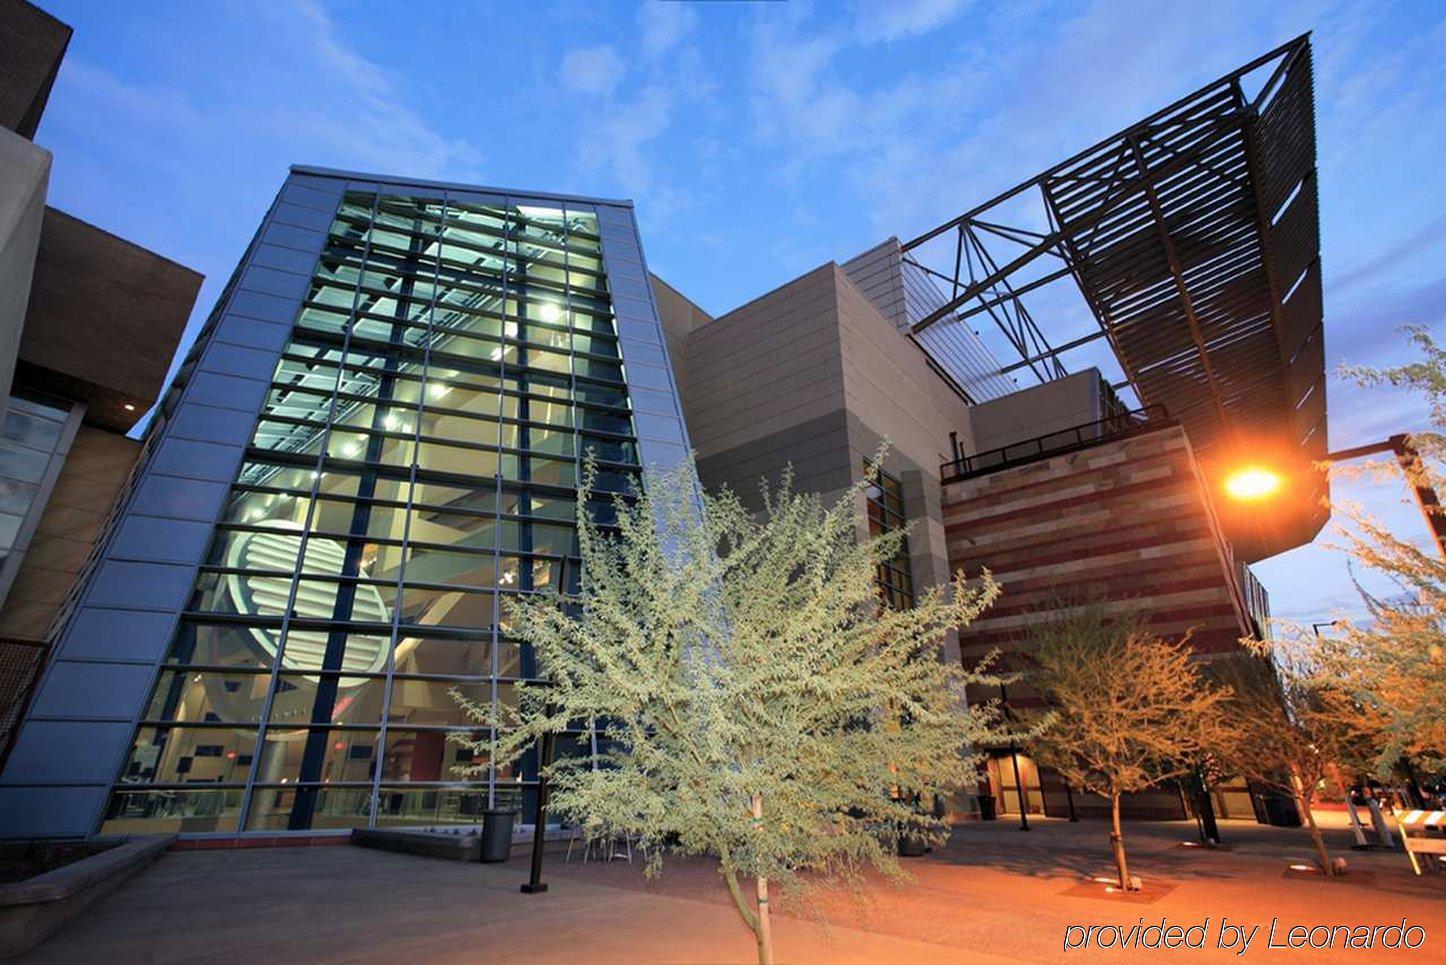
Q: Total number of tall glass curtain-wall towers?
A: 1